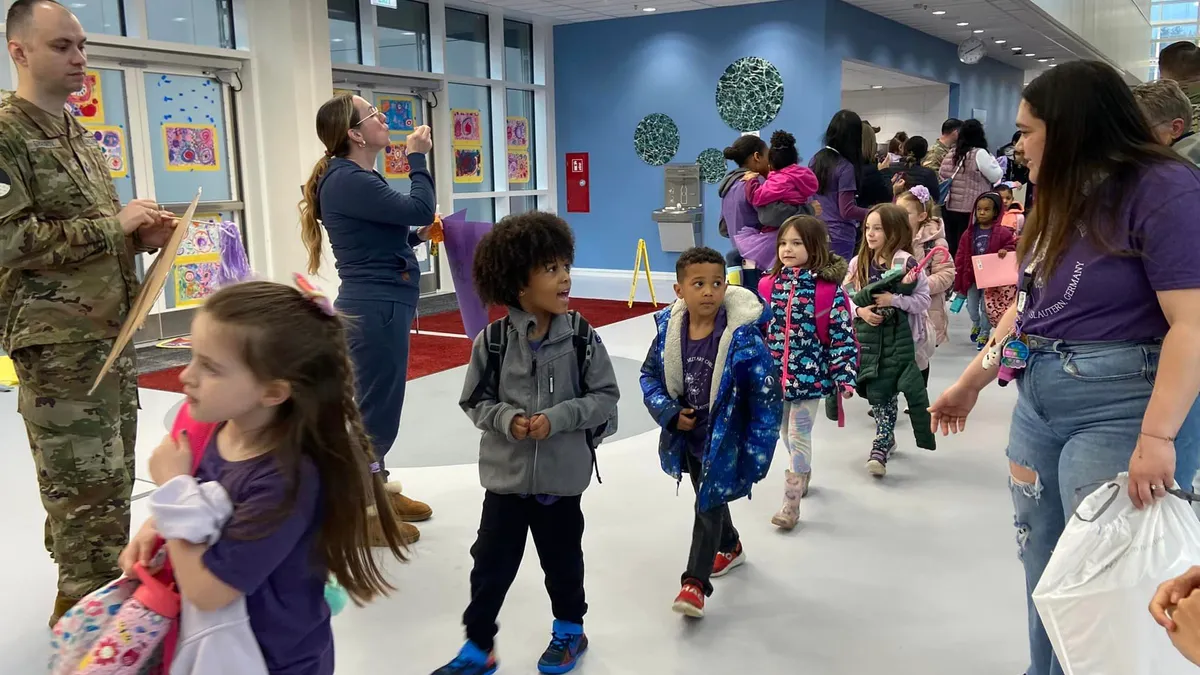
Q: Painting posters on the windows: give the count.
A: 11